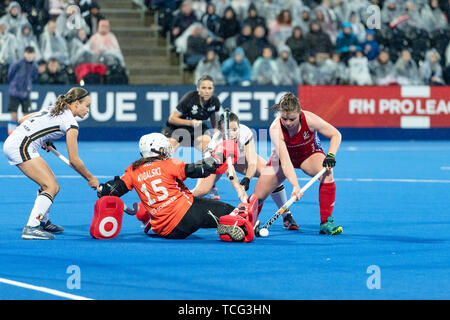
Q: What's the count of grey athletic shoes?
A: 2